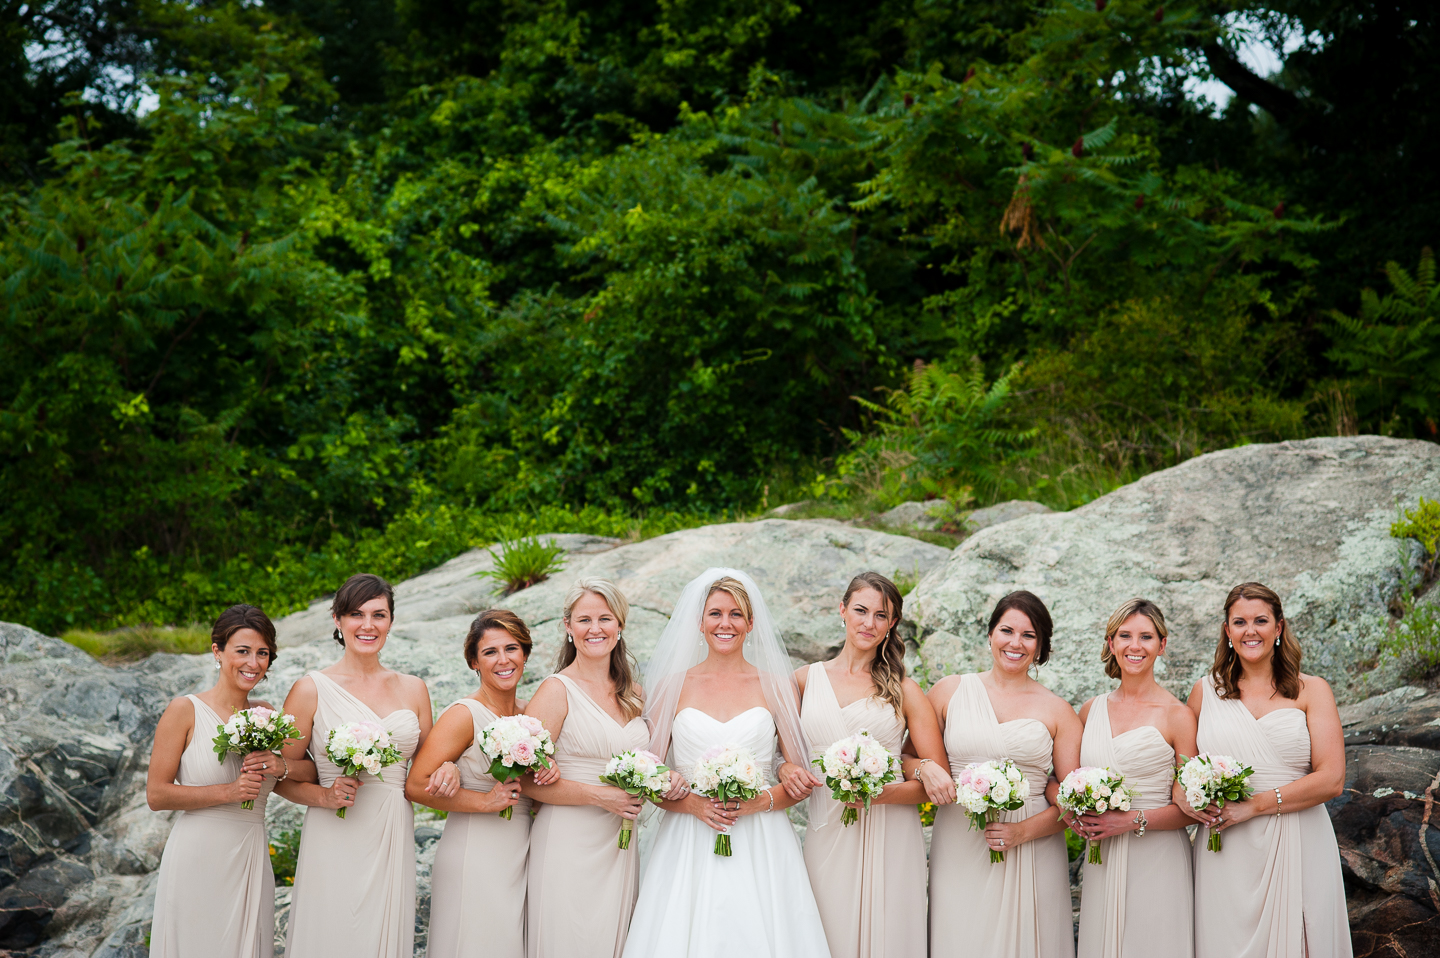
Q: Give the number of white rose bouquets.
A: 9